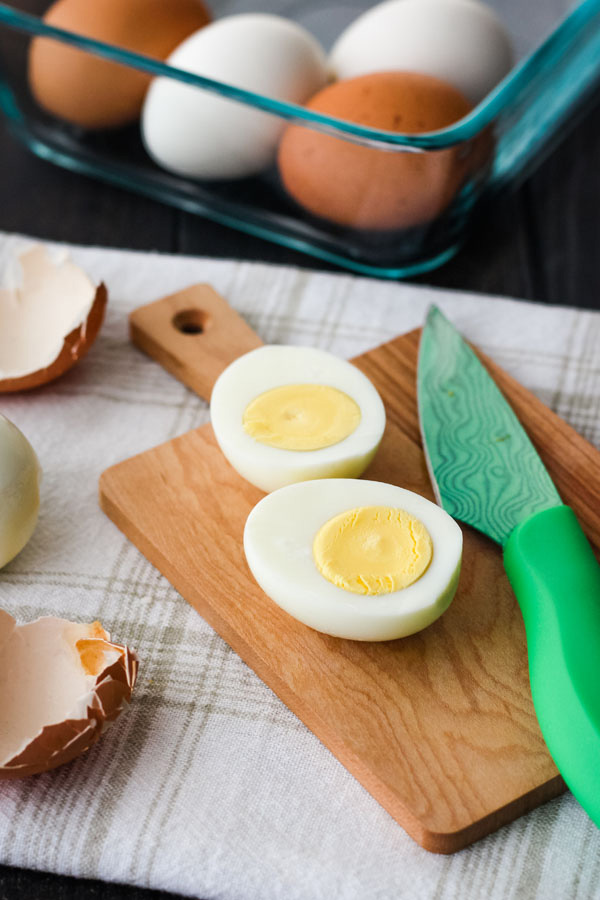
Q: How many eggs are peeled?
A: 2